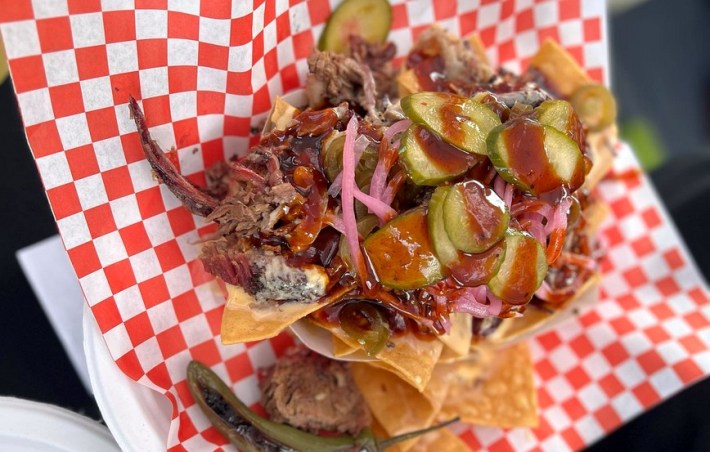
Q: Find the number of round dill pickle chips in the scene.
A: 9